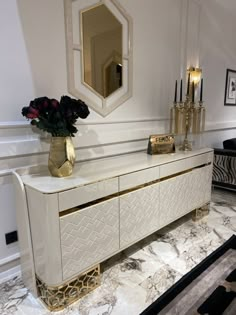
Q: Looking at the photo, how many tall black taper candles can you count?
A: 5